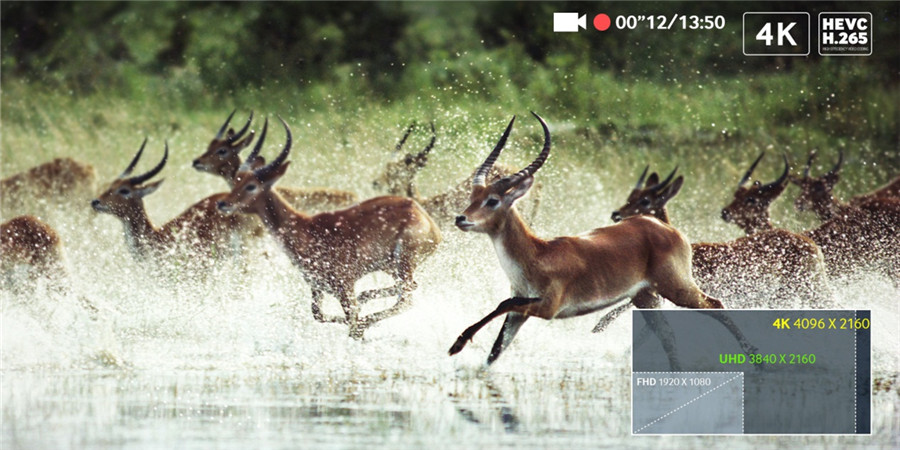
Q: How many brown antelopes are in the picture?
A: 10